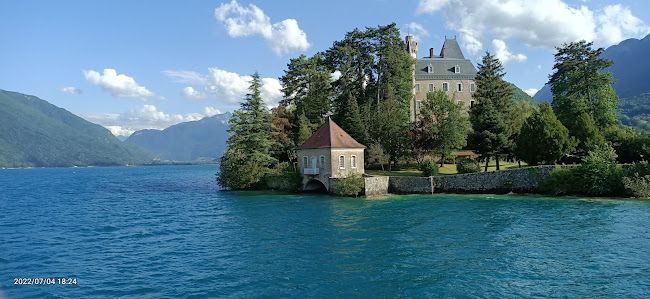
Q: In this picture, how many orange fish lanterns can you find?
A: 0